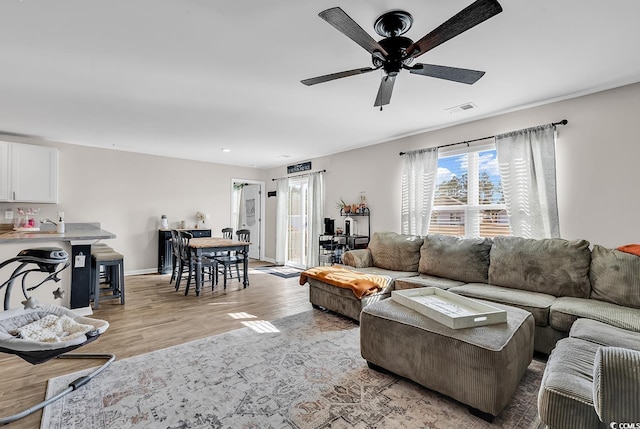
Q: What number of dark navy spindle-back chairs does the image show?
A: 4